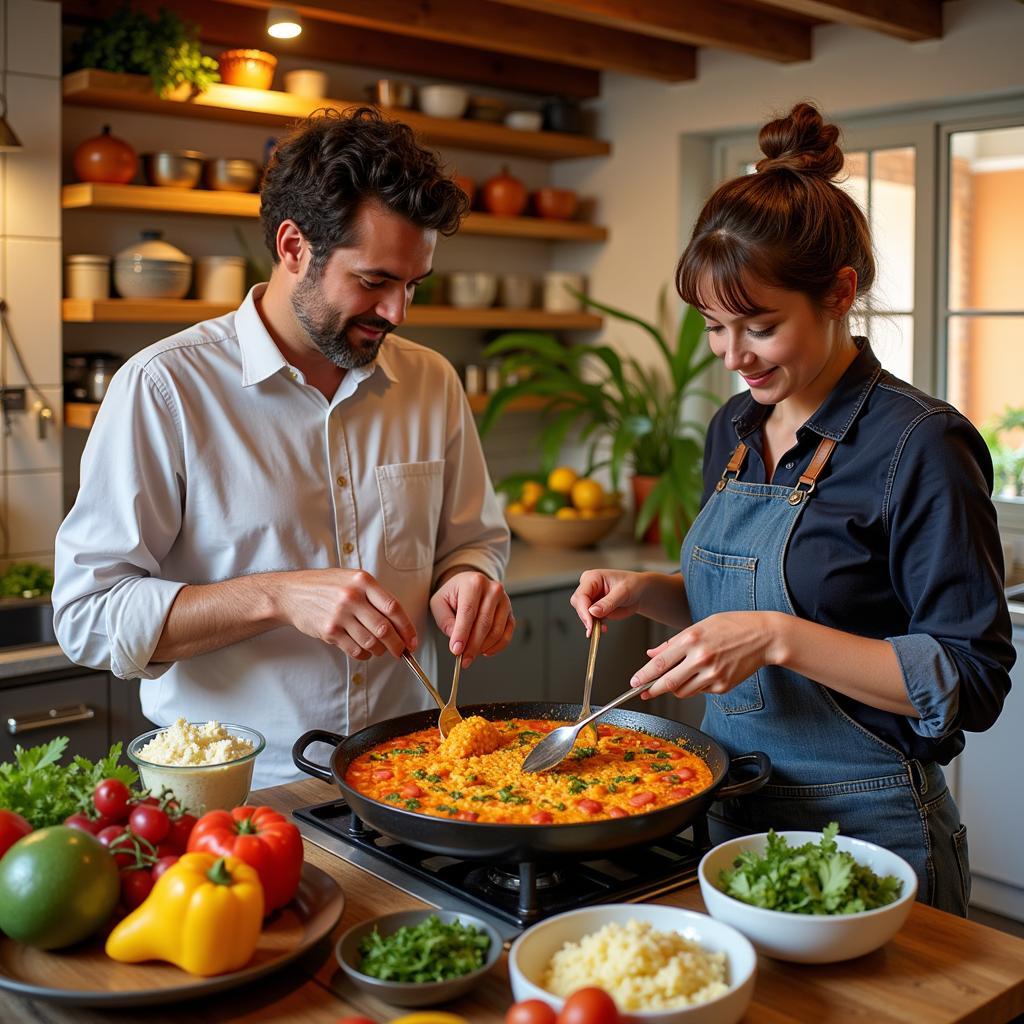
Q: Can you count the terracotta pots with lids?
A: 2